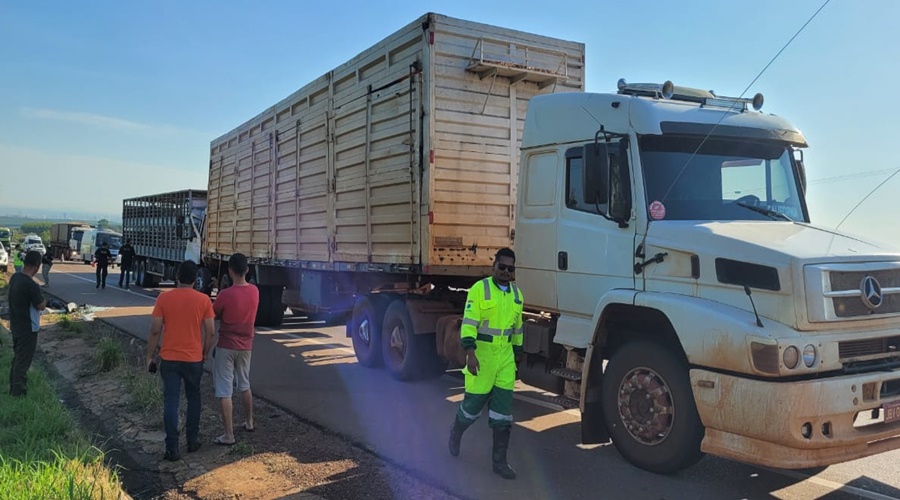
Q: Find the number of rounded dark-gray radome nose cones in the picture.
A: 0